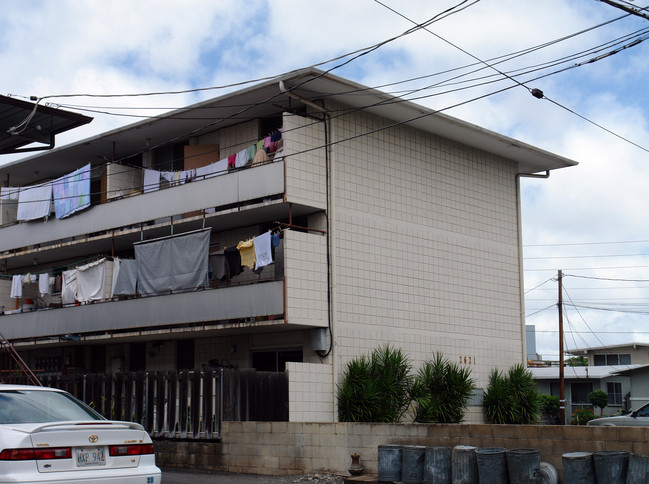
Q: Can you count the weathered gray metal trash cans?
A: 9